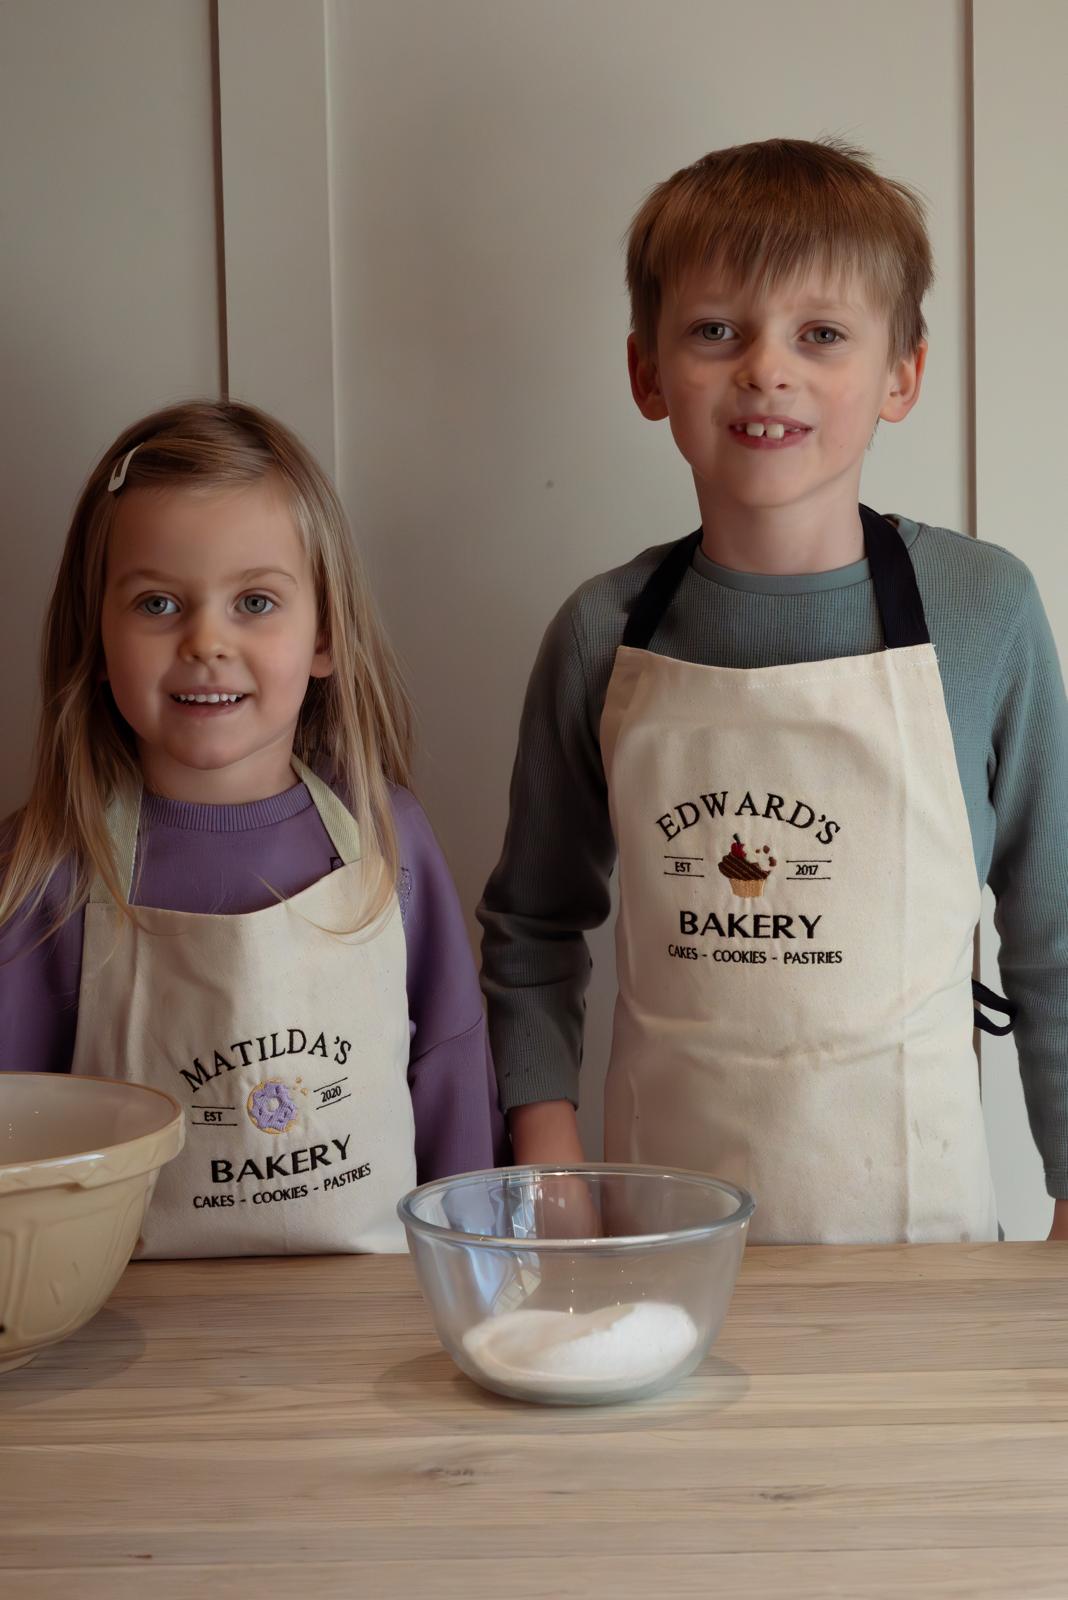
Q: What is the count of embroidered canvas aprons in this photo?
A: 2